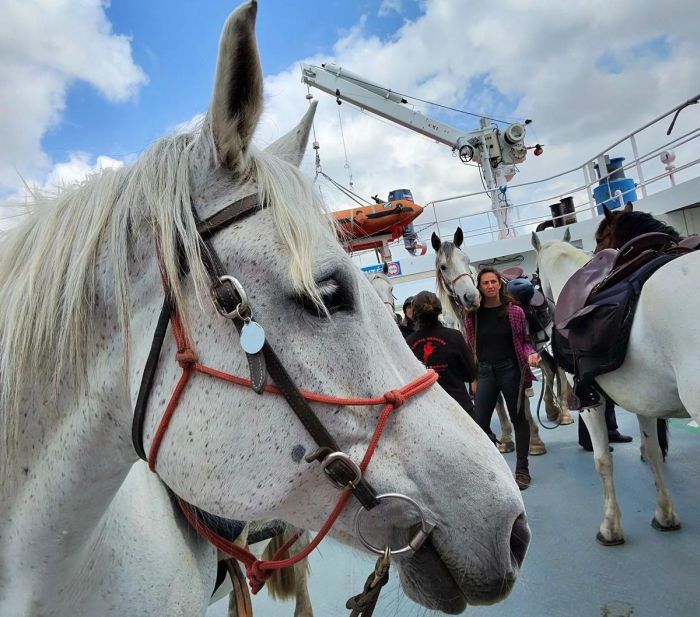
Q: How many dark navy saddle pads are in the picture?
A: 1